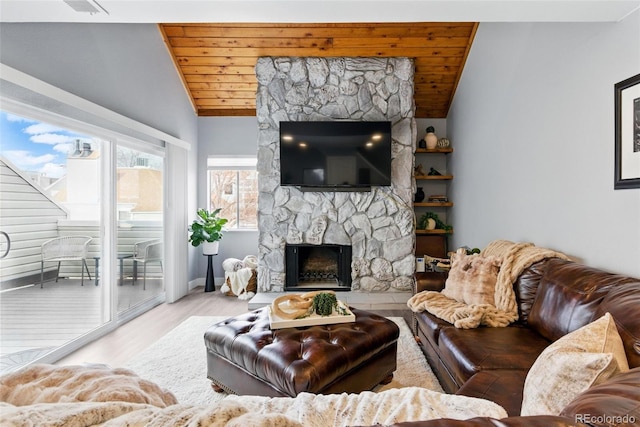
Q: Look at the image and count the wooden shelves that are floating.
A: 4